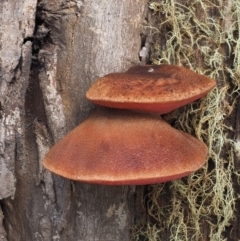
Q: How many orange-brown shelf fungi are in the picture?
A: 2